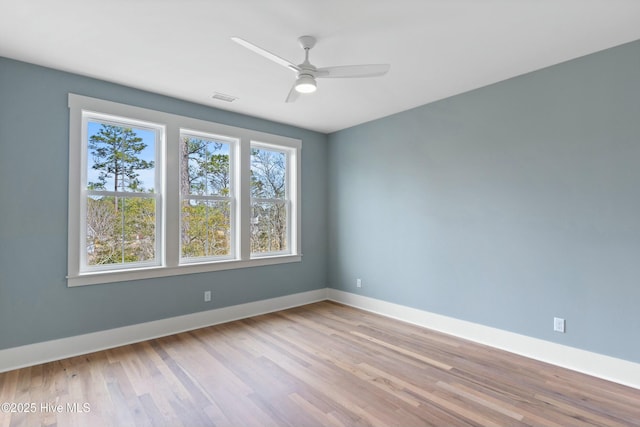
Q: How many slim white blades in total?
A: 3